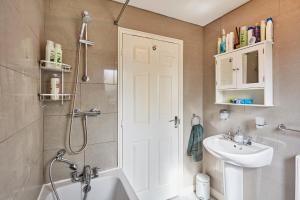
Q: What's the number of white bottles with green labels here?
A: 2